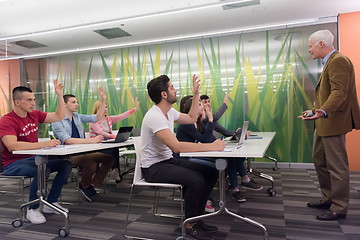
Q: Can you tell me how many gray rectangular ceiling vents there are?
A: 3